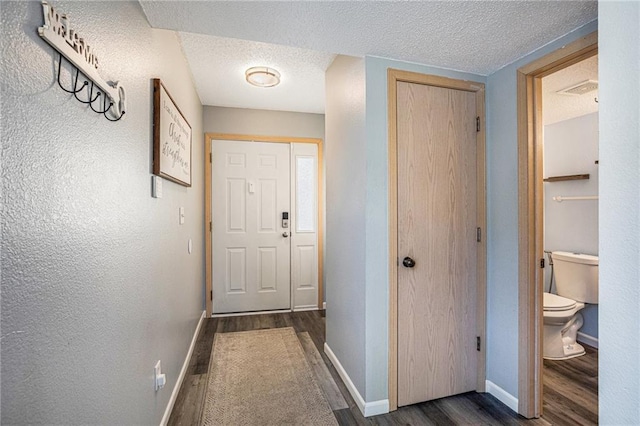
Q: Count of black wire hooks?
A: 4